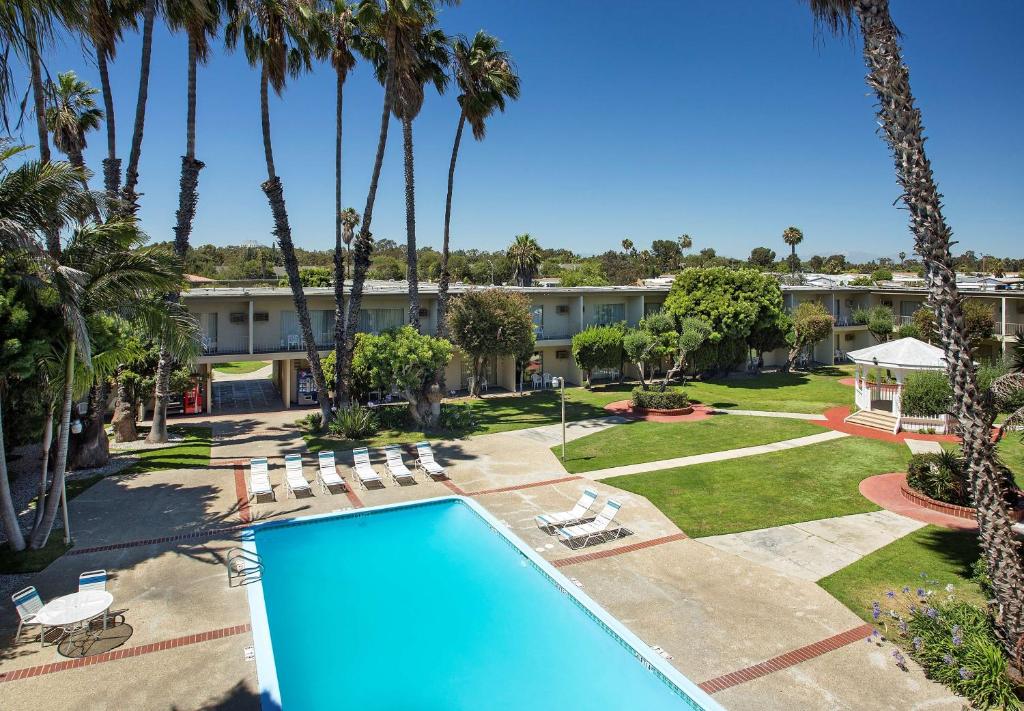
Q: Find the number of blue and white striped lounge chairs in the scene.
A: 8